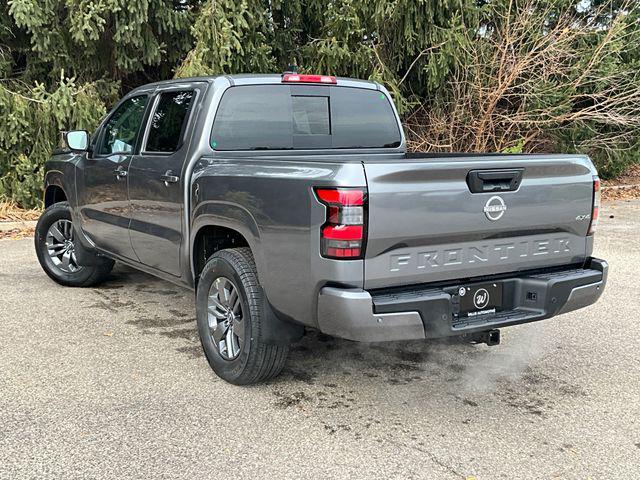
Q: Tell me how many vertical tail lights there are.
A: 2